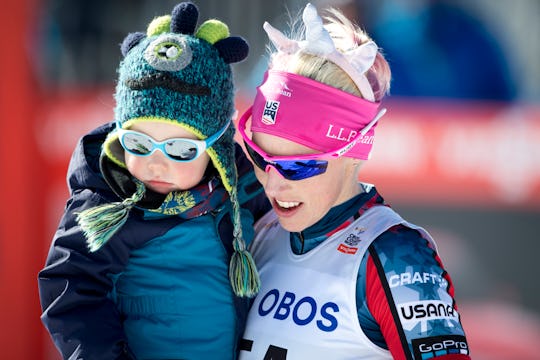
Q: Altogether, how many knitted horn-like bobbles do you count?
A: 5